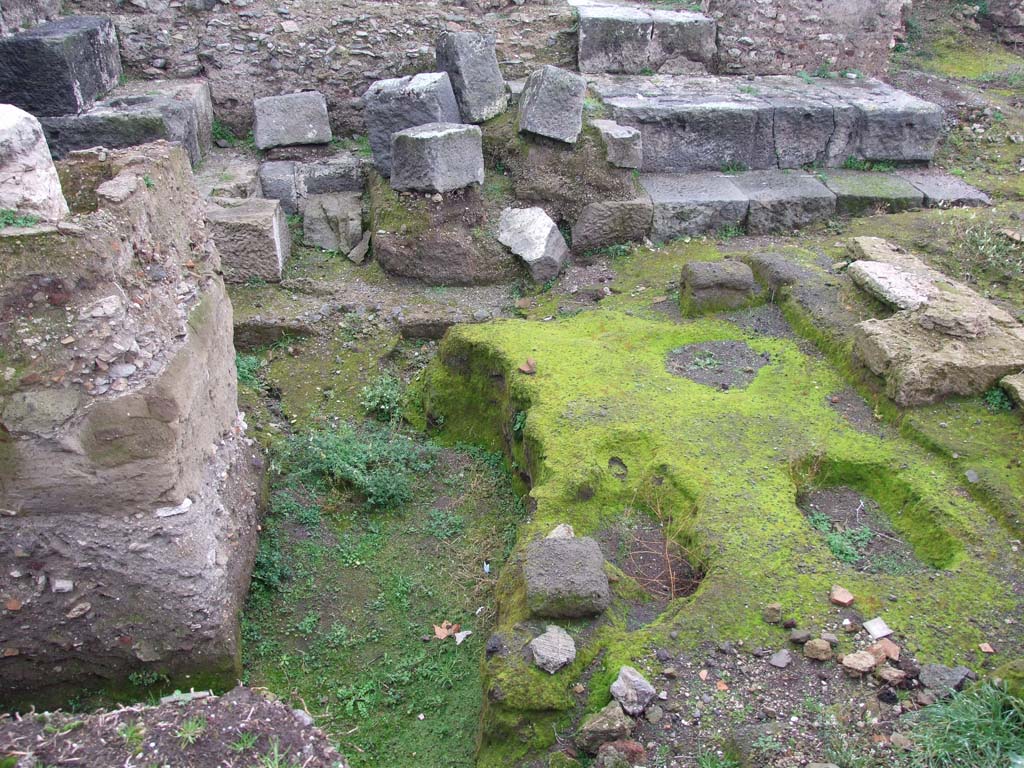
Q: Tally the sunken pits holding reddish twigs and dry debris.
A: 1